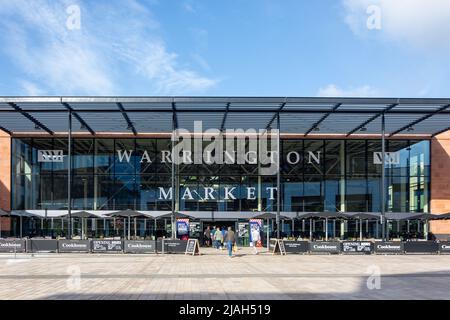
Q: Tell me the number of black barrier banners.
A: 12